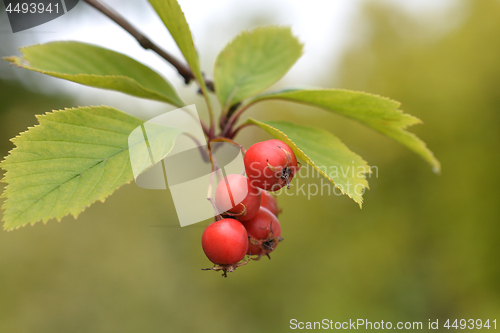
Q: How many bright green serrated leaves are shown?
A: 6